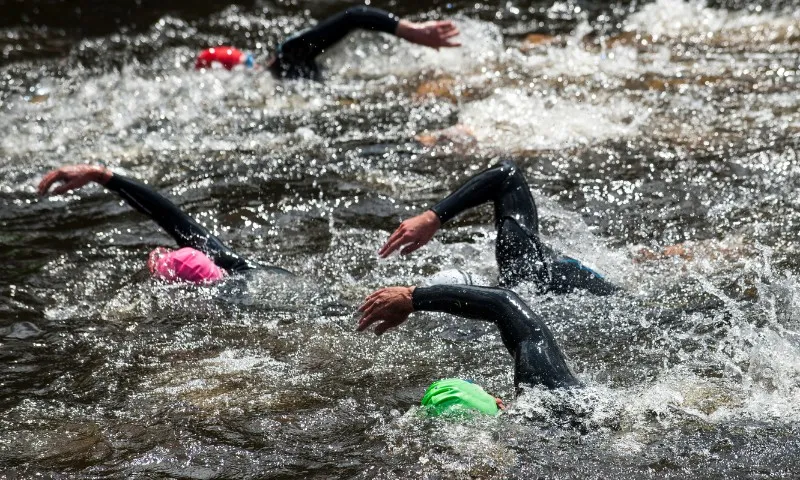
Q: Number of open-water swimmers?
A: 4